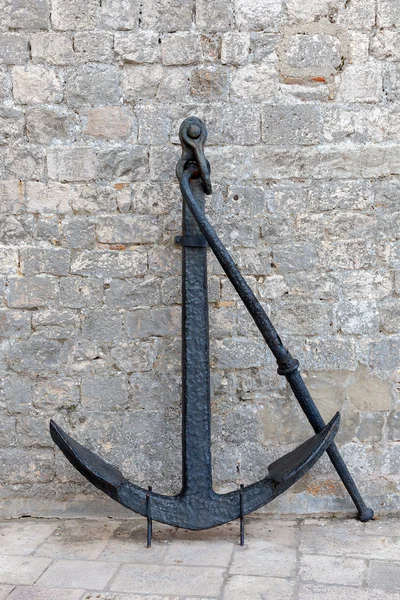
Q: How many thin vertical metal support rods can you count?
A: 2